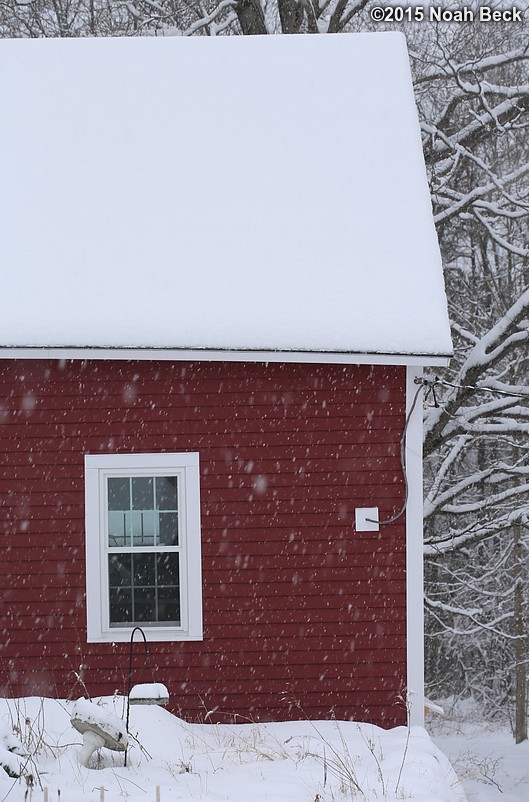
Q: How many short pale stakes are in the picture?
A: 3